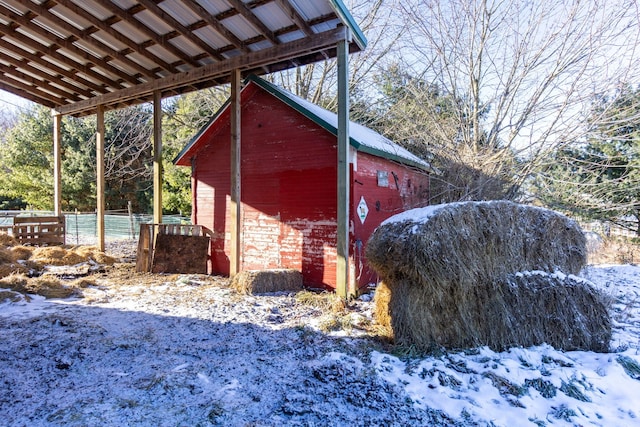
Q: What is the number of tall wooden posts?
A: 5